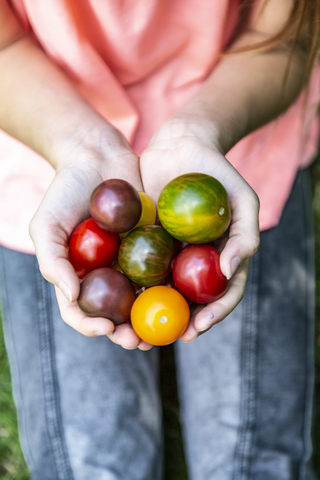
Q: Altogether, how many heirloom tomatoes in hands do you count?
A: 8